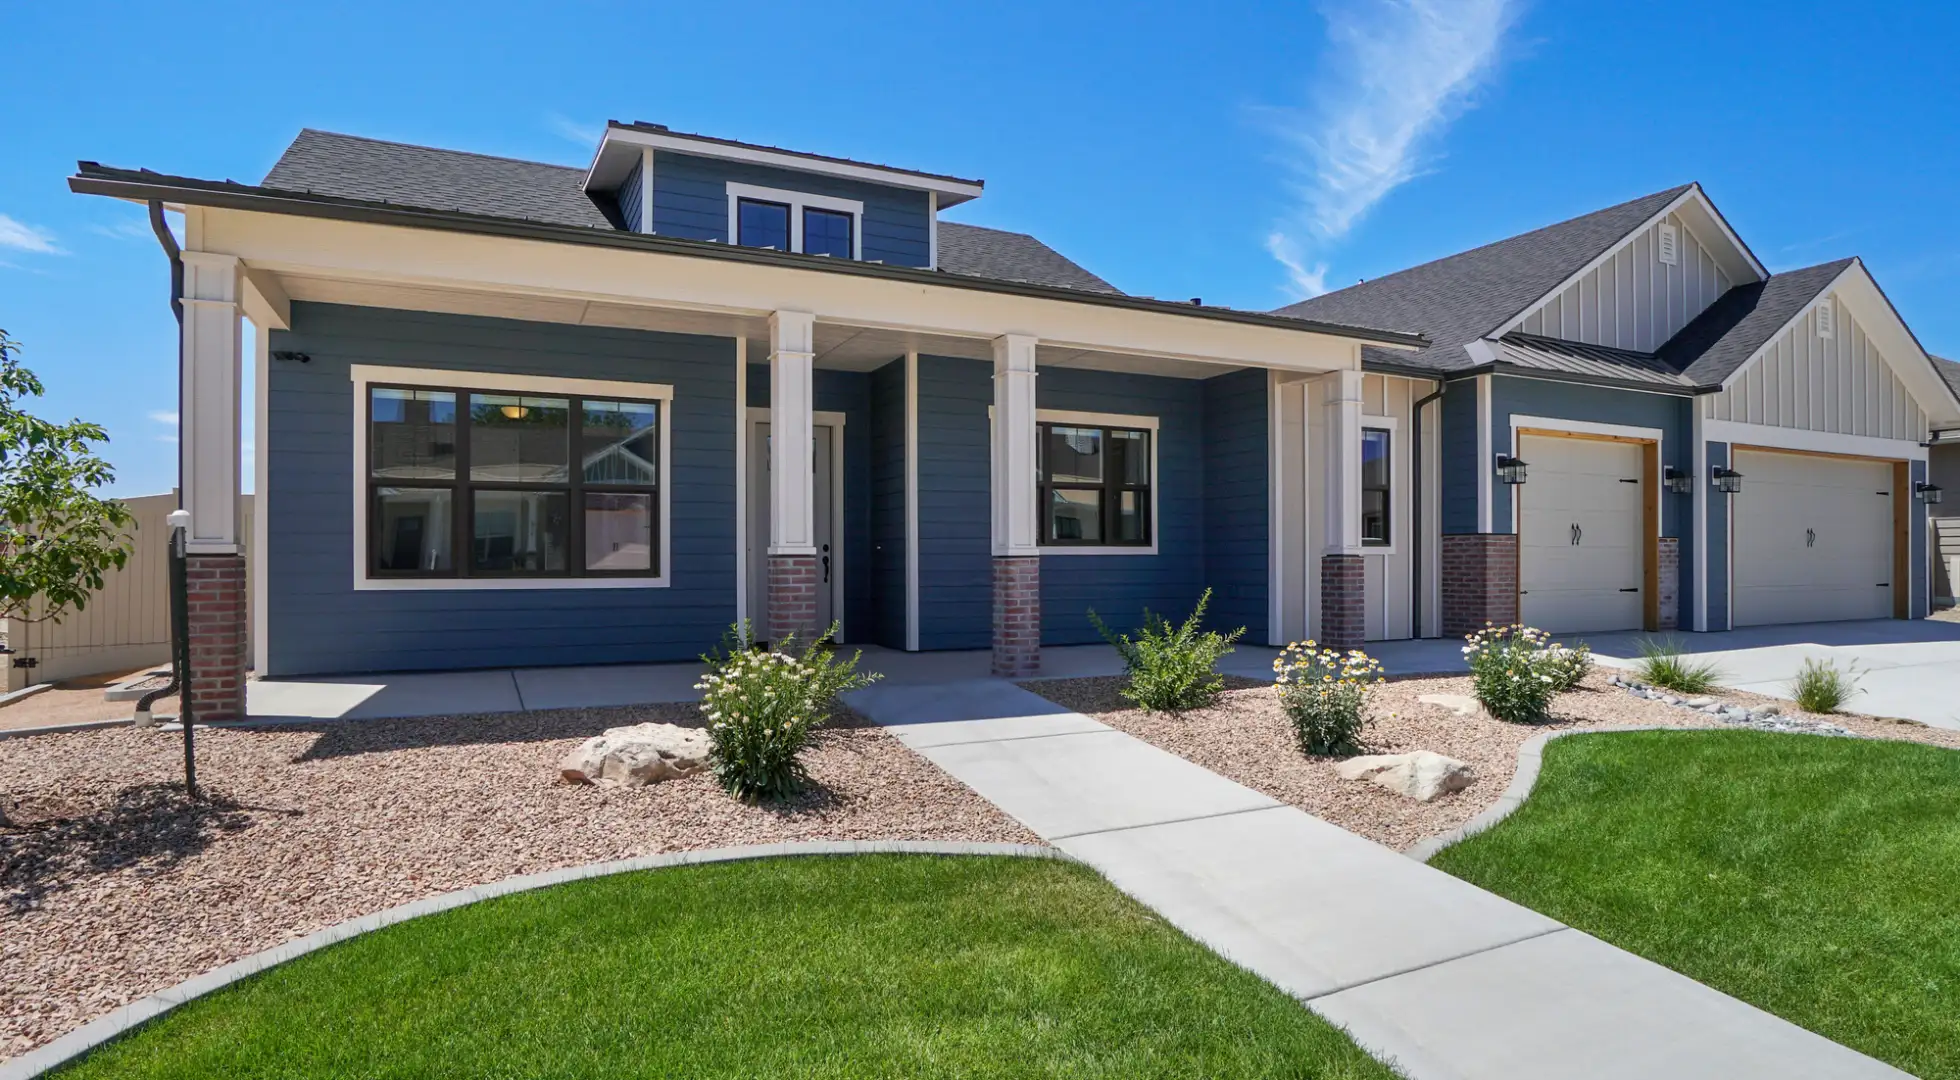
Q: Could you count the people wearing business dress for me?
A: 0